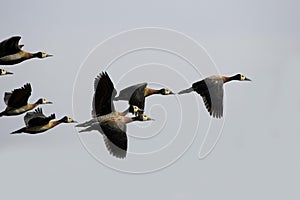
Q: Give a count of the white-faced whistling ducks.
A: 8